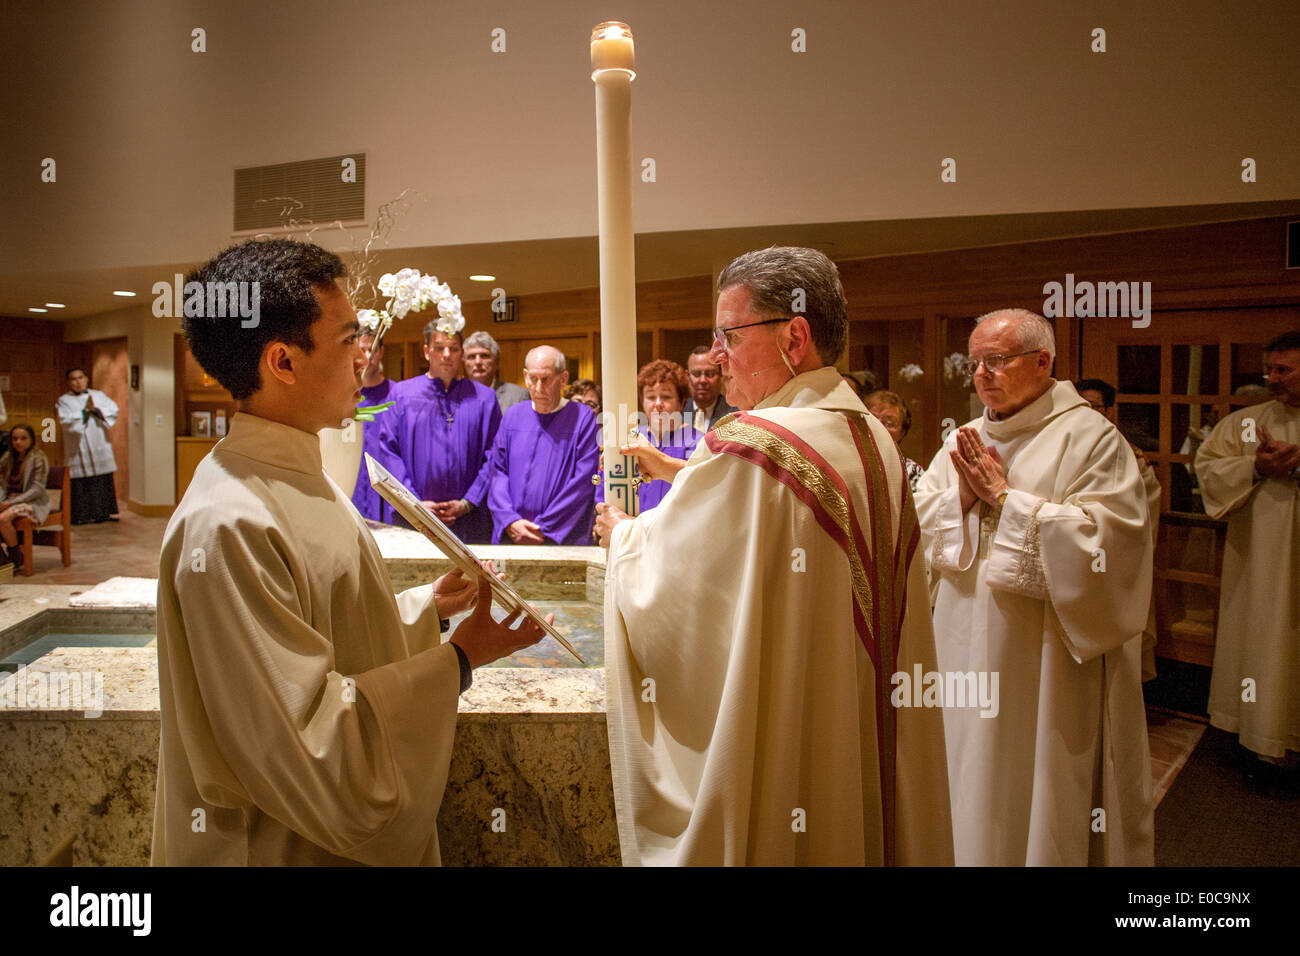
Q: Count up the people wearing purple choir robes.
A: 4